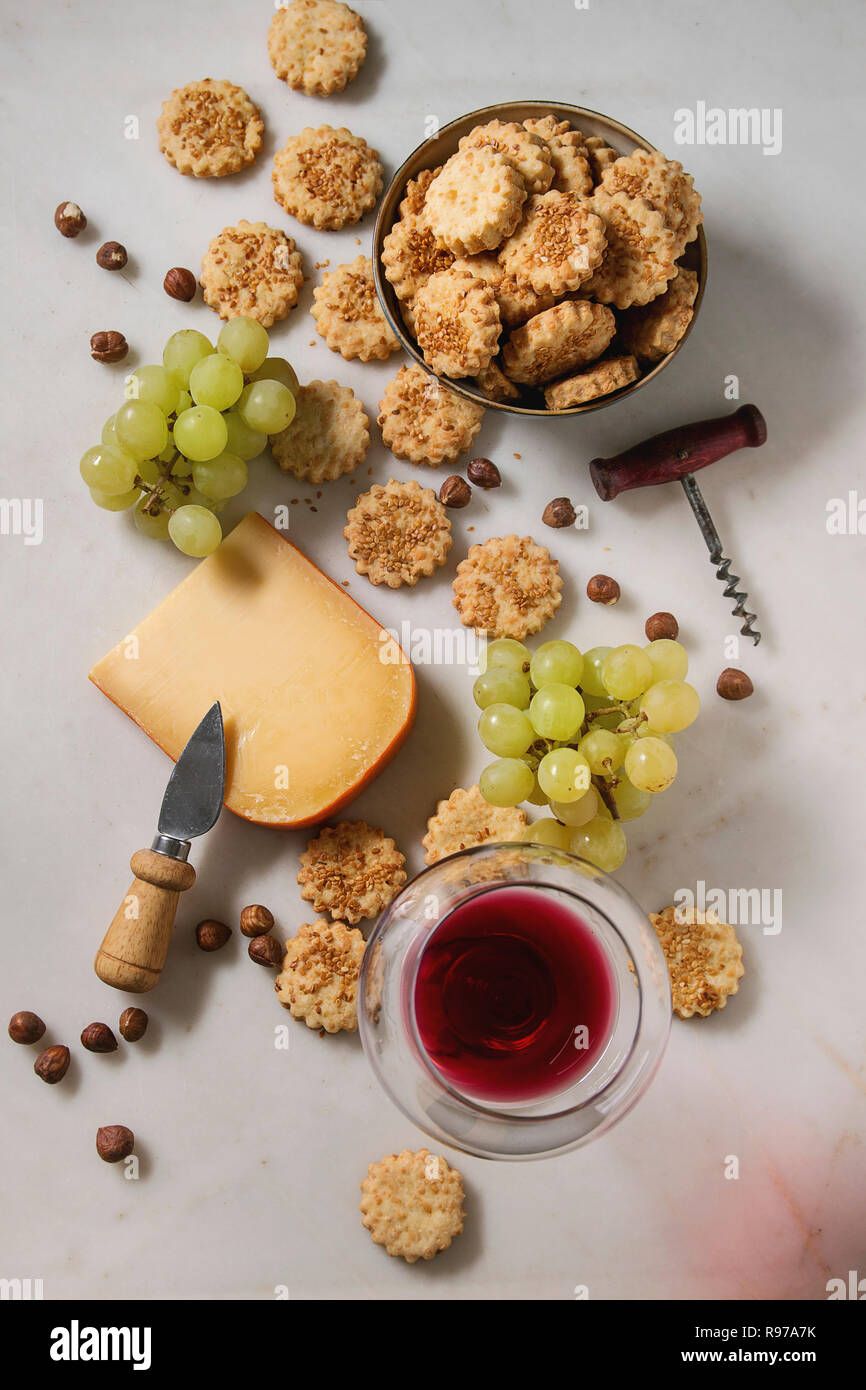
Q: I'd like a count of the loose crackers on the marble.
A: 14